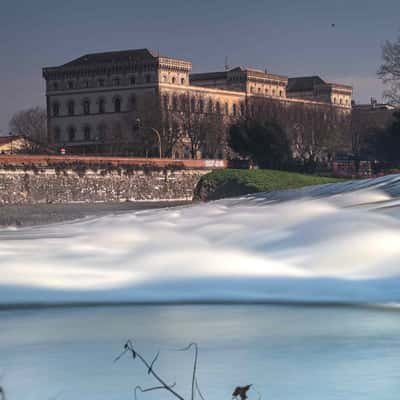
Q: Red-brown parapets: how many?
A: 1